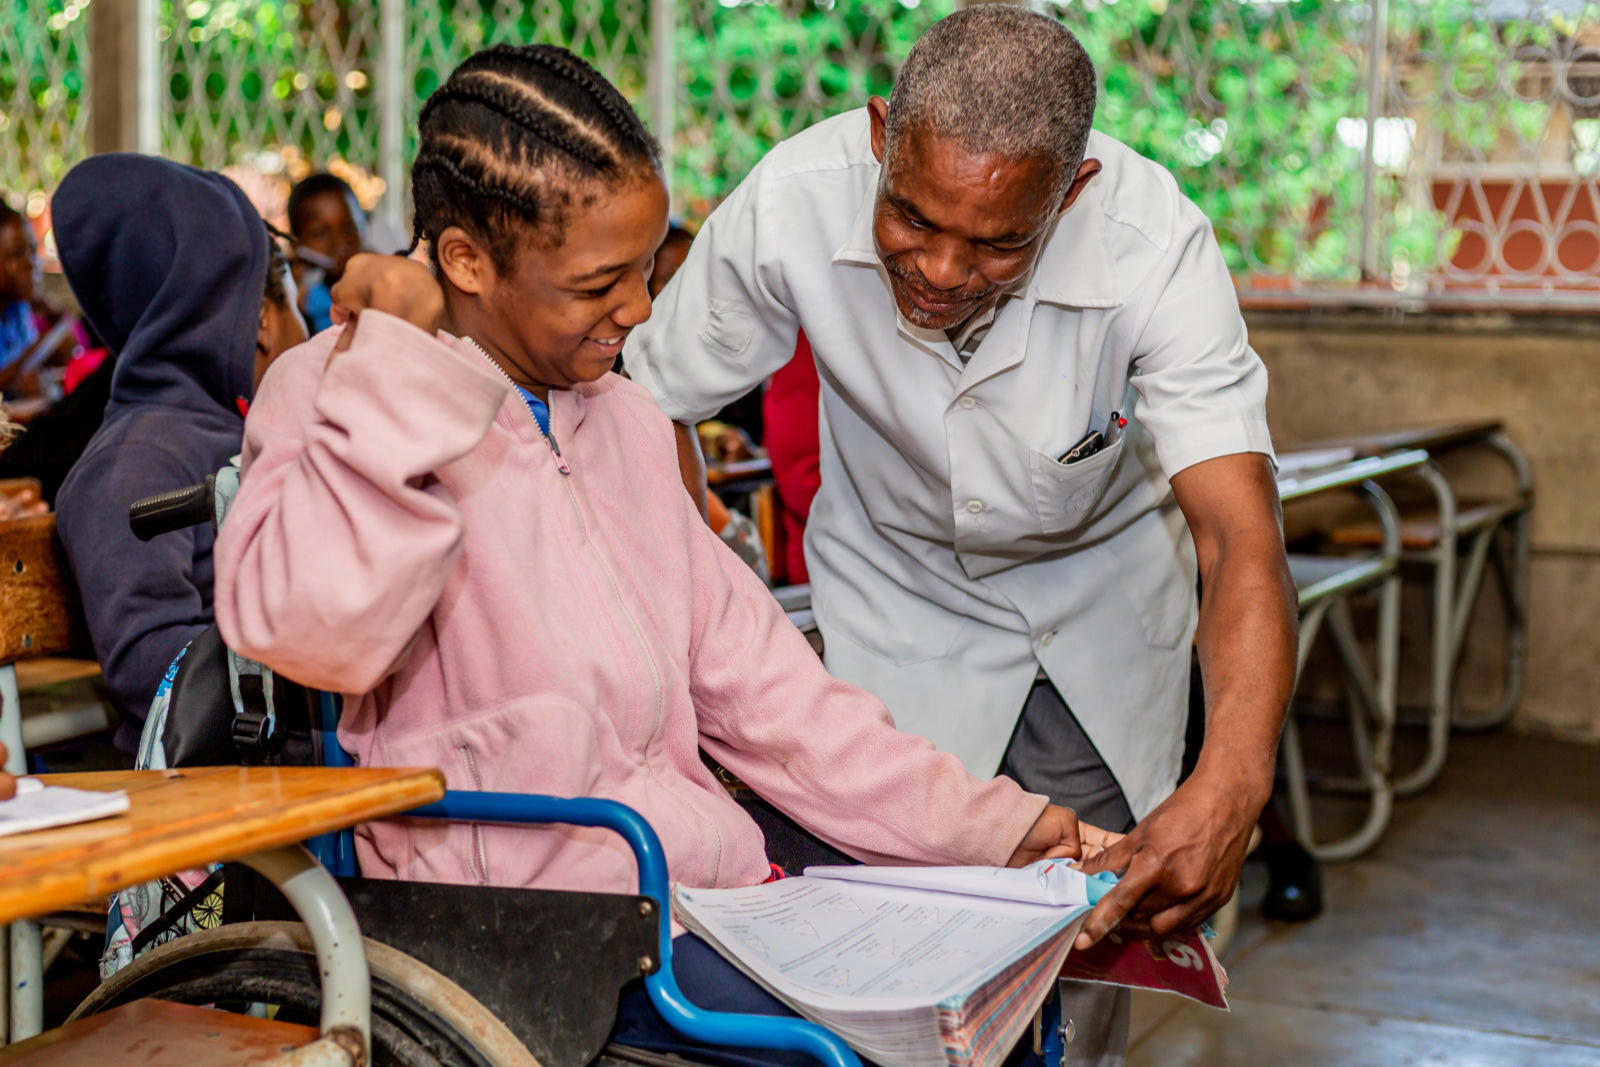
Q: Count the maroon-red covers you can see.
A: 1